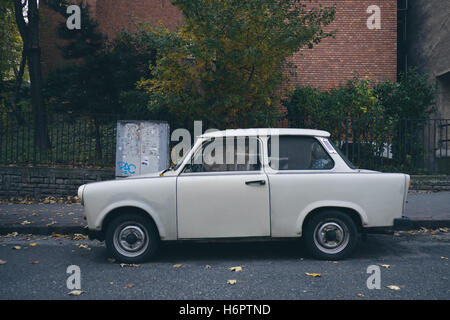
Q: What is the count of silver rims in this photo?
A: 2